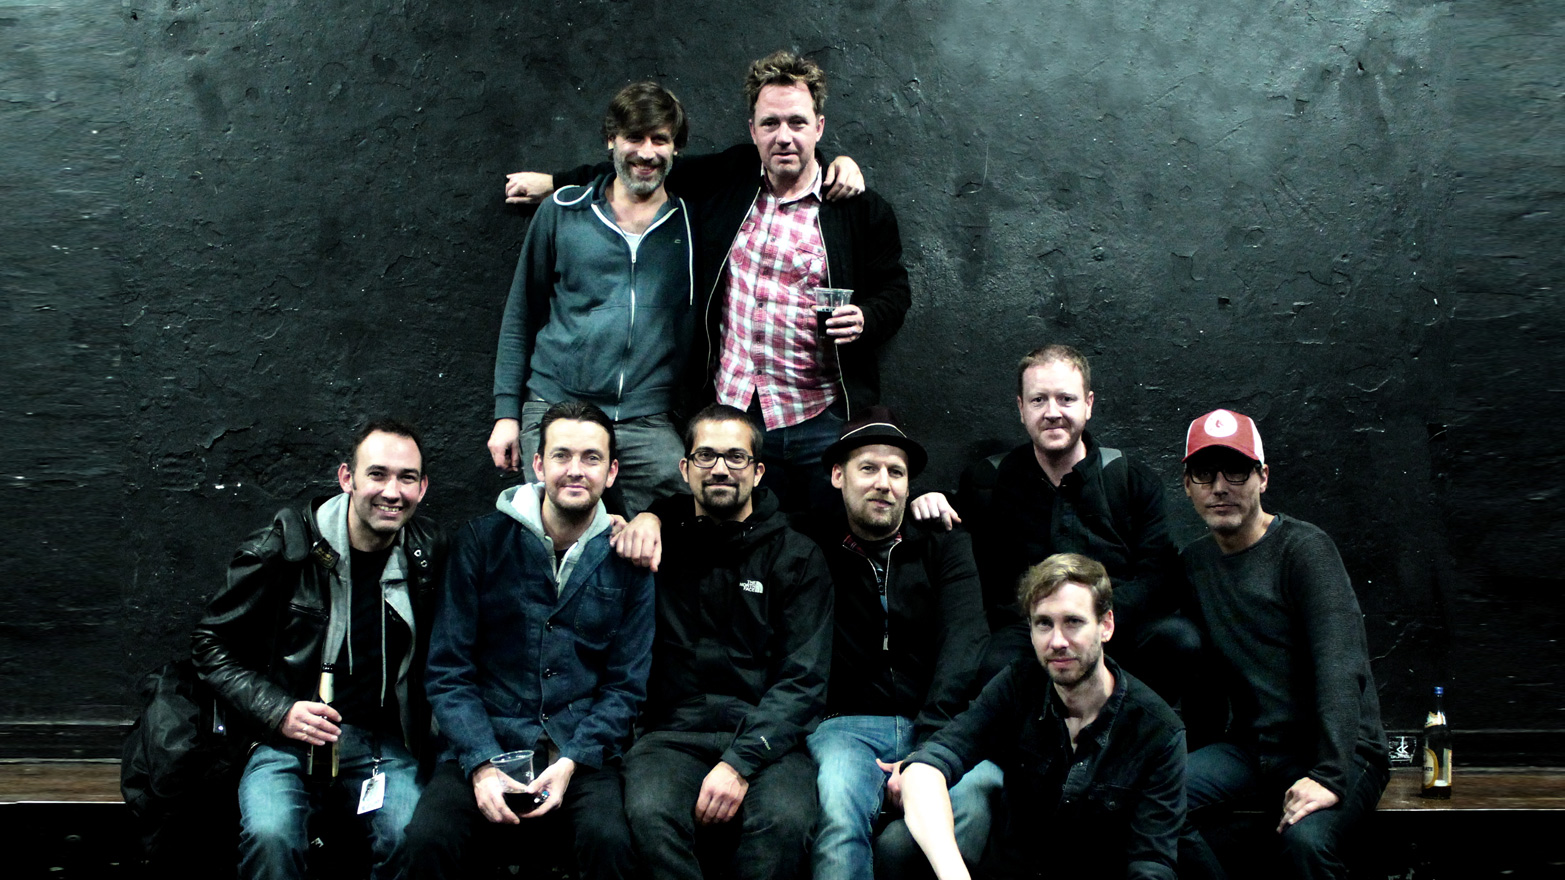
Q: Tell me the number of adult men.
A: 9